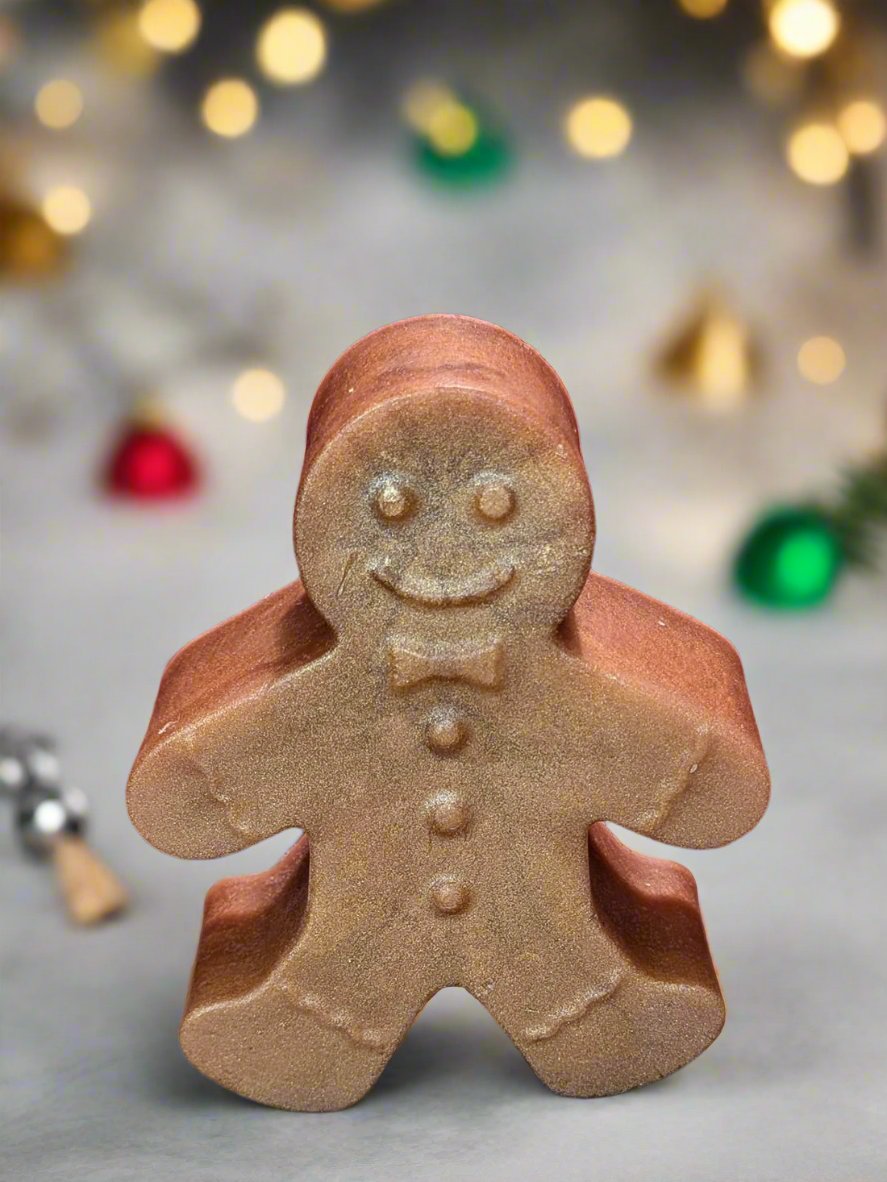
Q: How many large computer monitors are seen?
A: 0